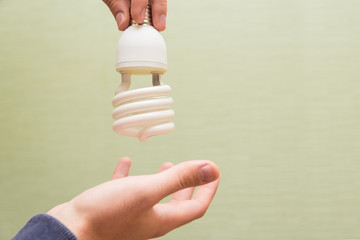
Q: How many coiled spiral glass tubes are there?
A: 1